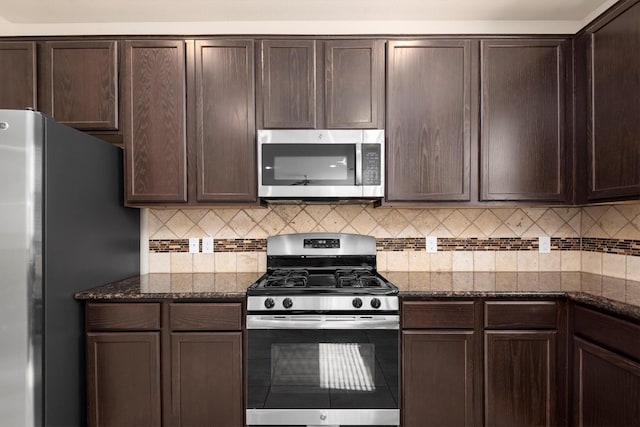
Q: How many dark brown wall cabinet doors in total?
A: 9